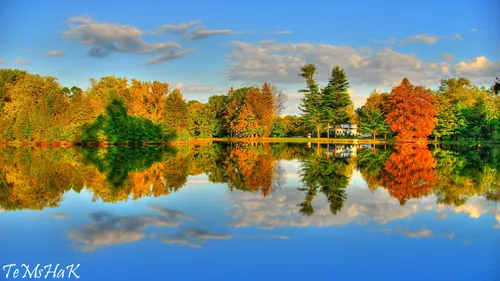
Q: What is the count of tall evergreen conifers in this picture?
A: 2